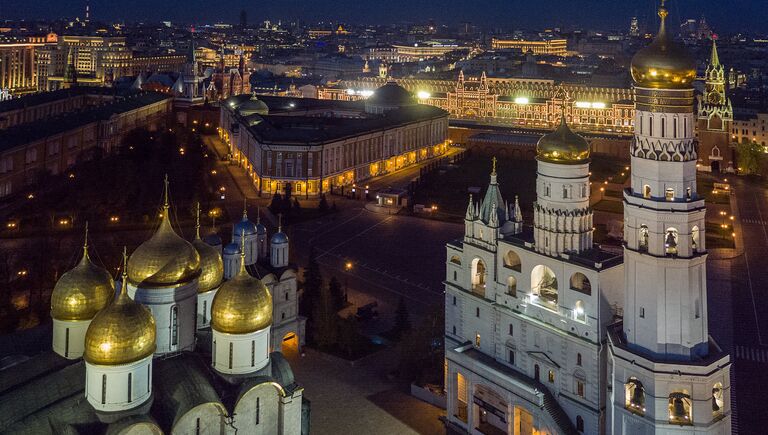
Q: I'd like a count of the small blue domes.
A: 5